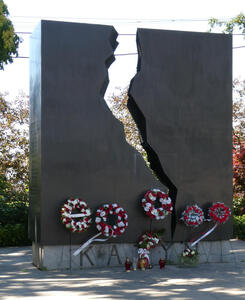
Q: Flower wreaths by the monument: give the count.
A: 5